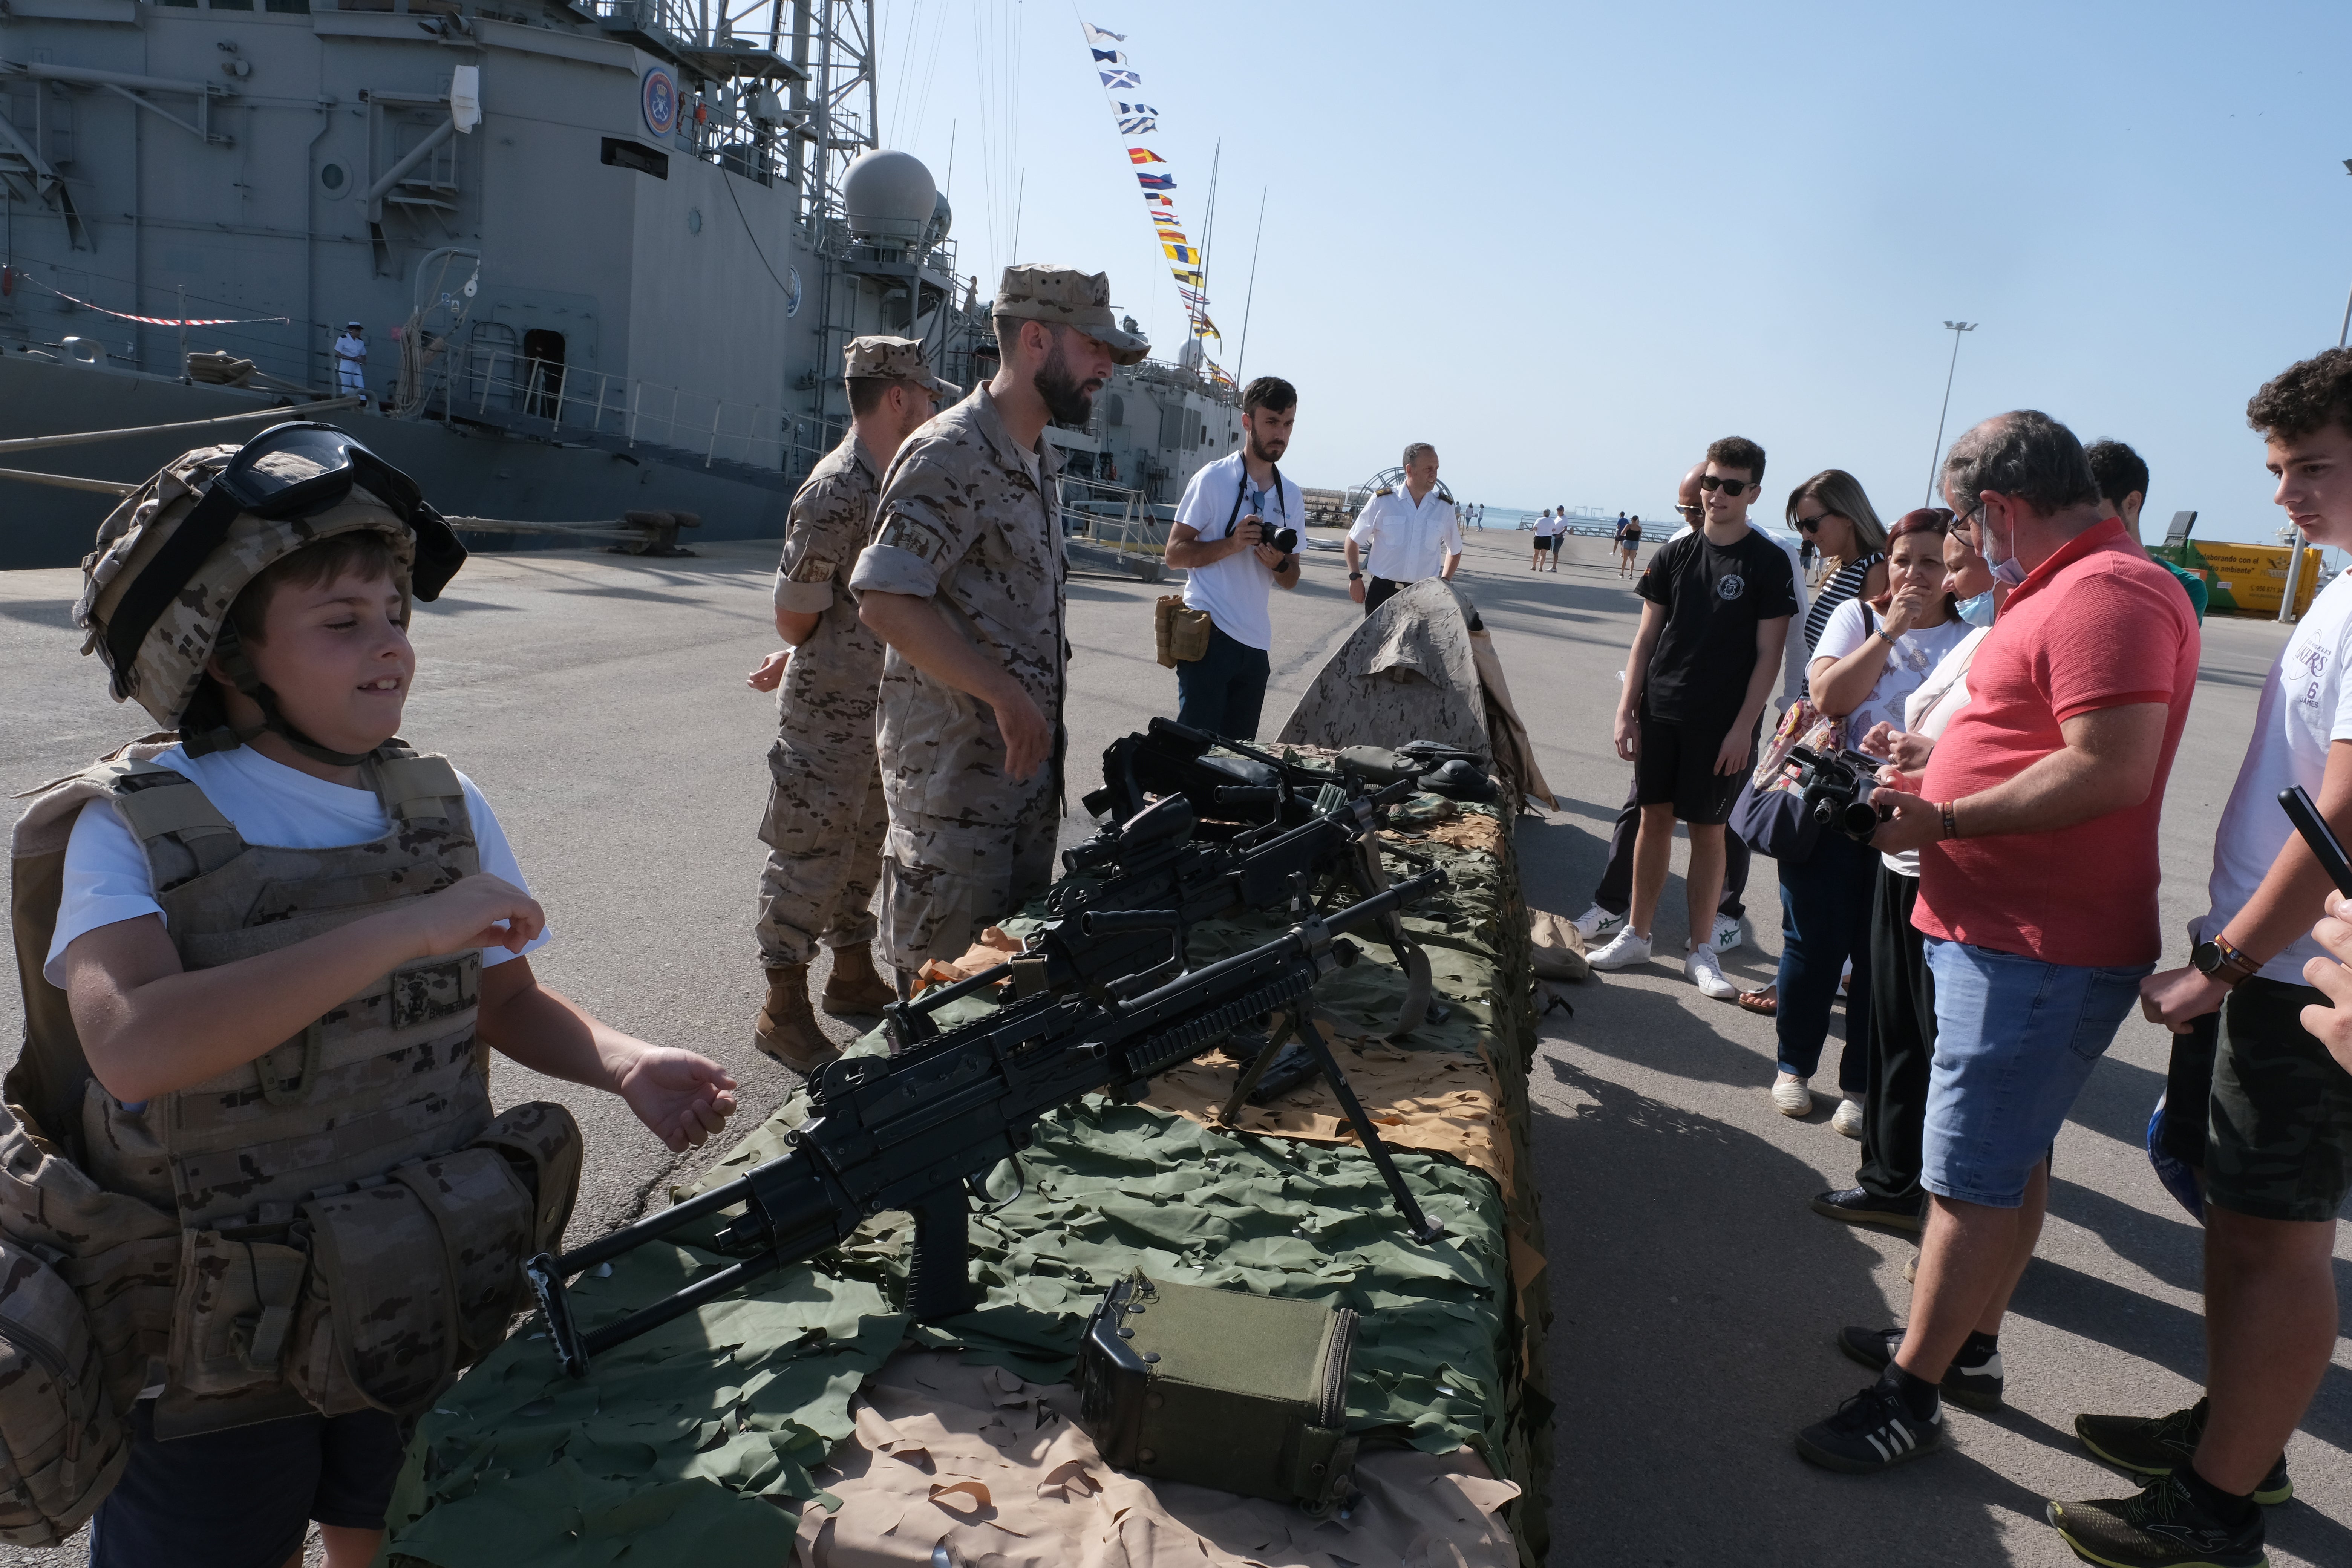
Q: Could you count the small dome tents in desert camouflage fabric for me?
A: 1